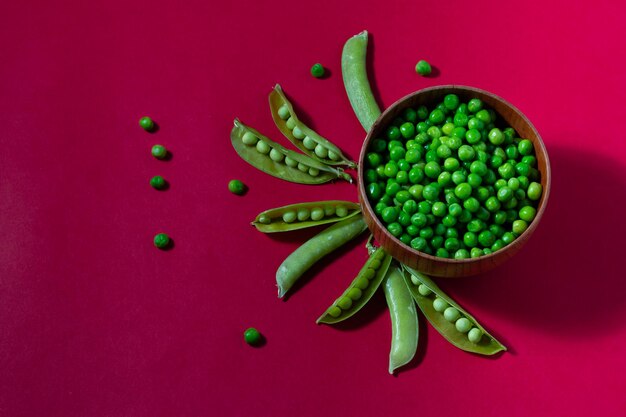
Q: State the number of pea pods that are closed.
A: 3